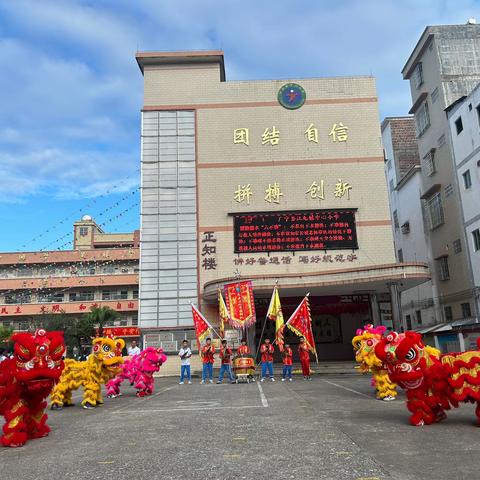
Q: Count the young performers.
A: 7